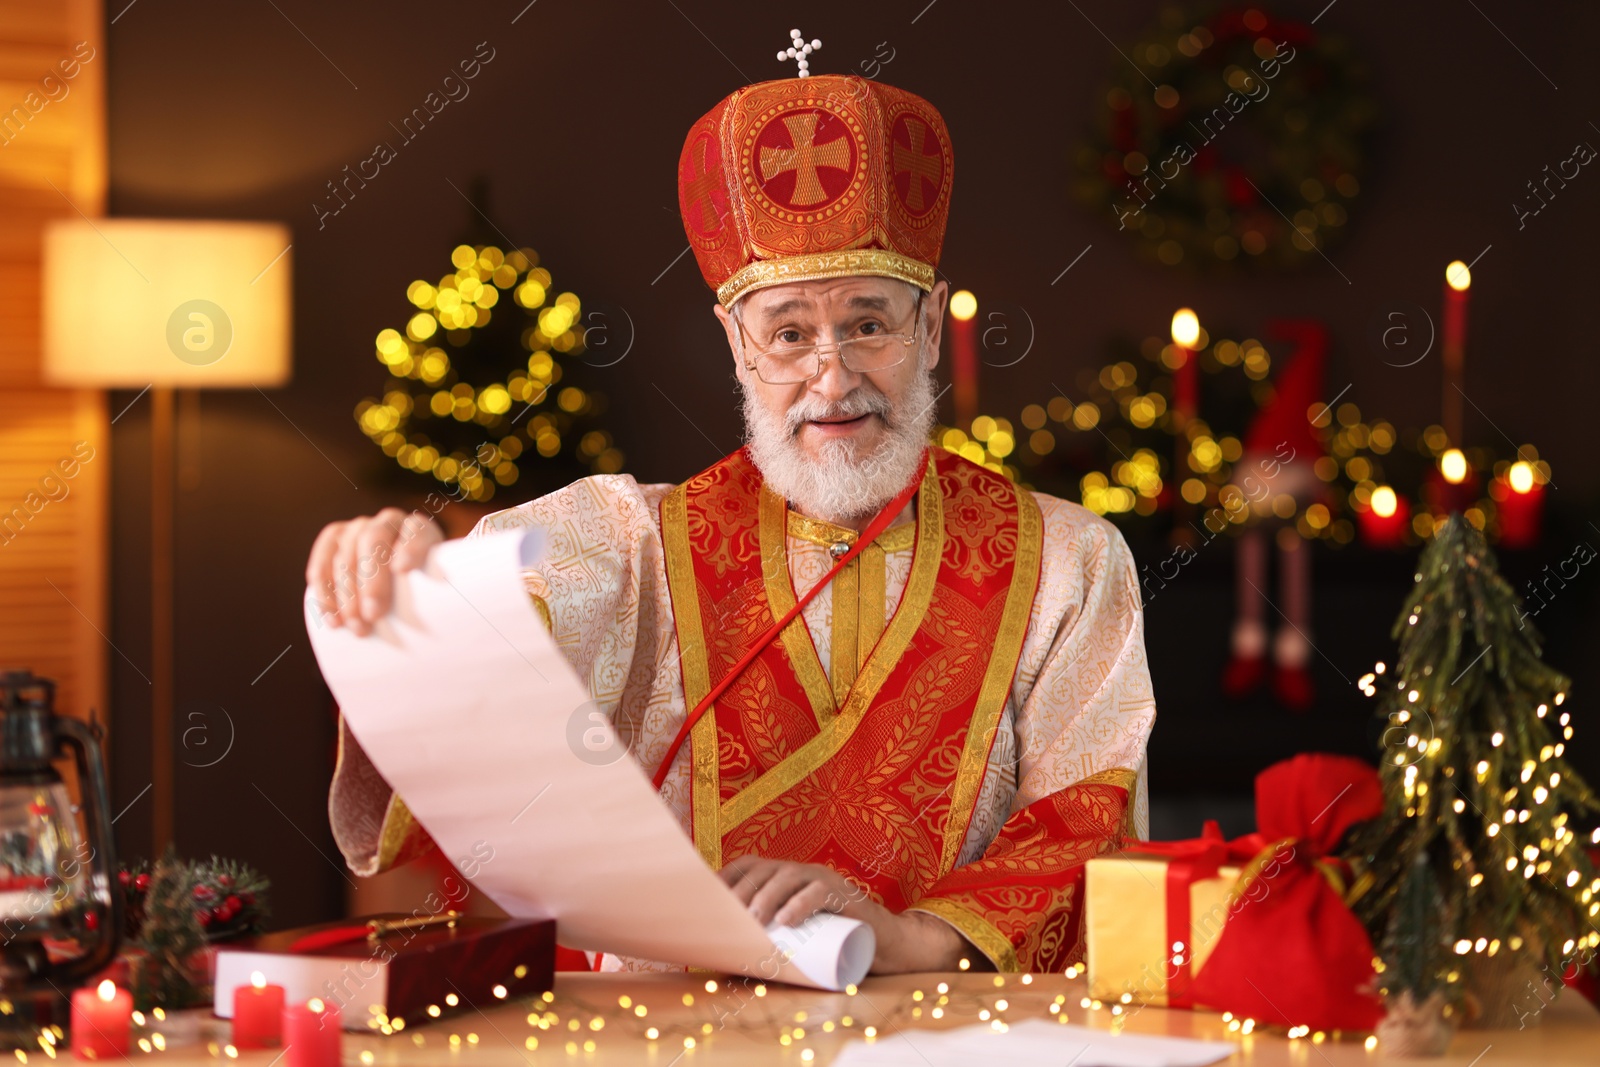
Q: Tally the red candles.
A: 9